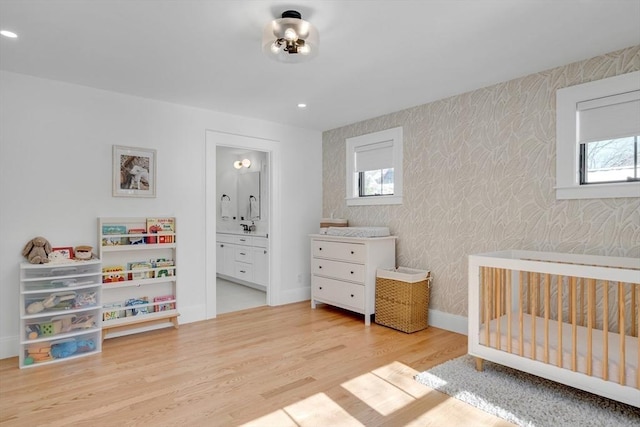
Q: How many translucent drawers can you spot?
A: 5